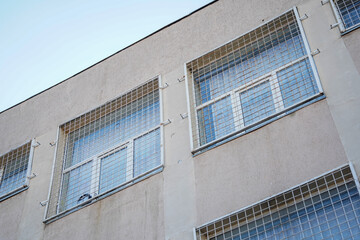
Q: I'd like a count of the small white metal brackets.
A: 12